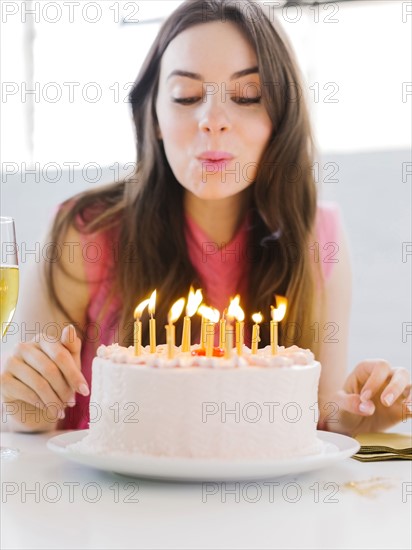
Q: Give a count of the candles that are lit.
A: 11